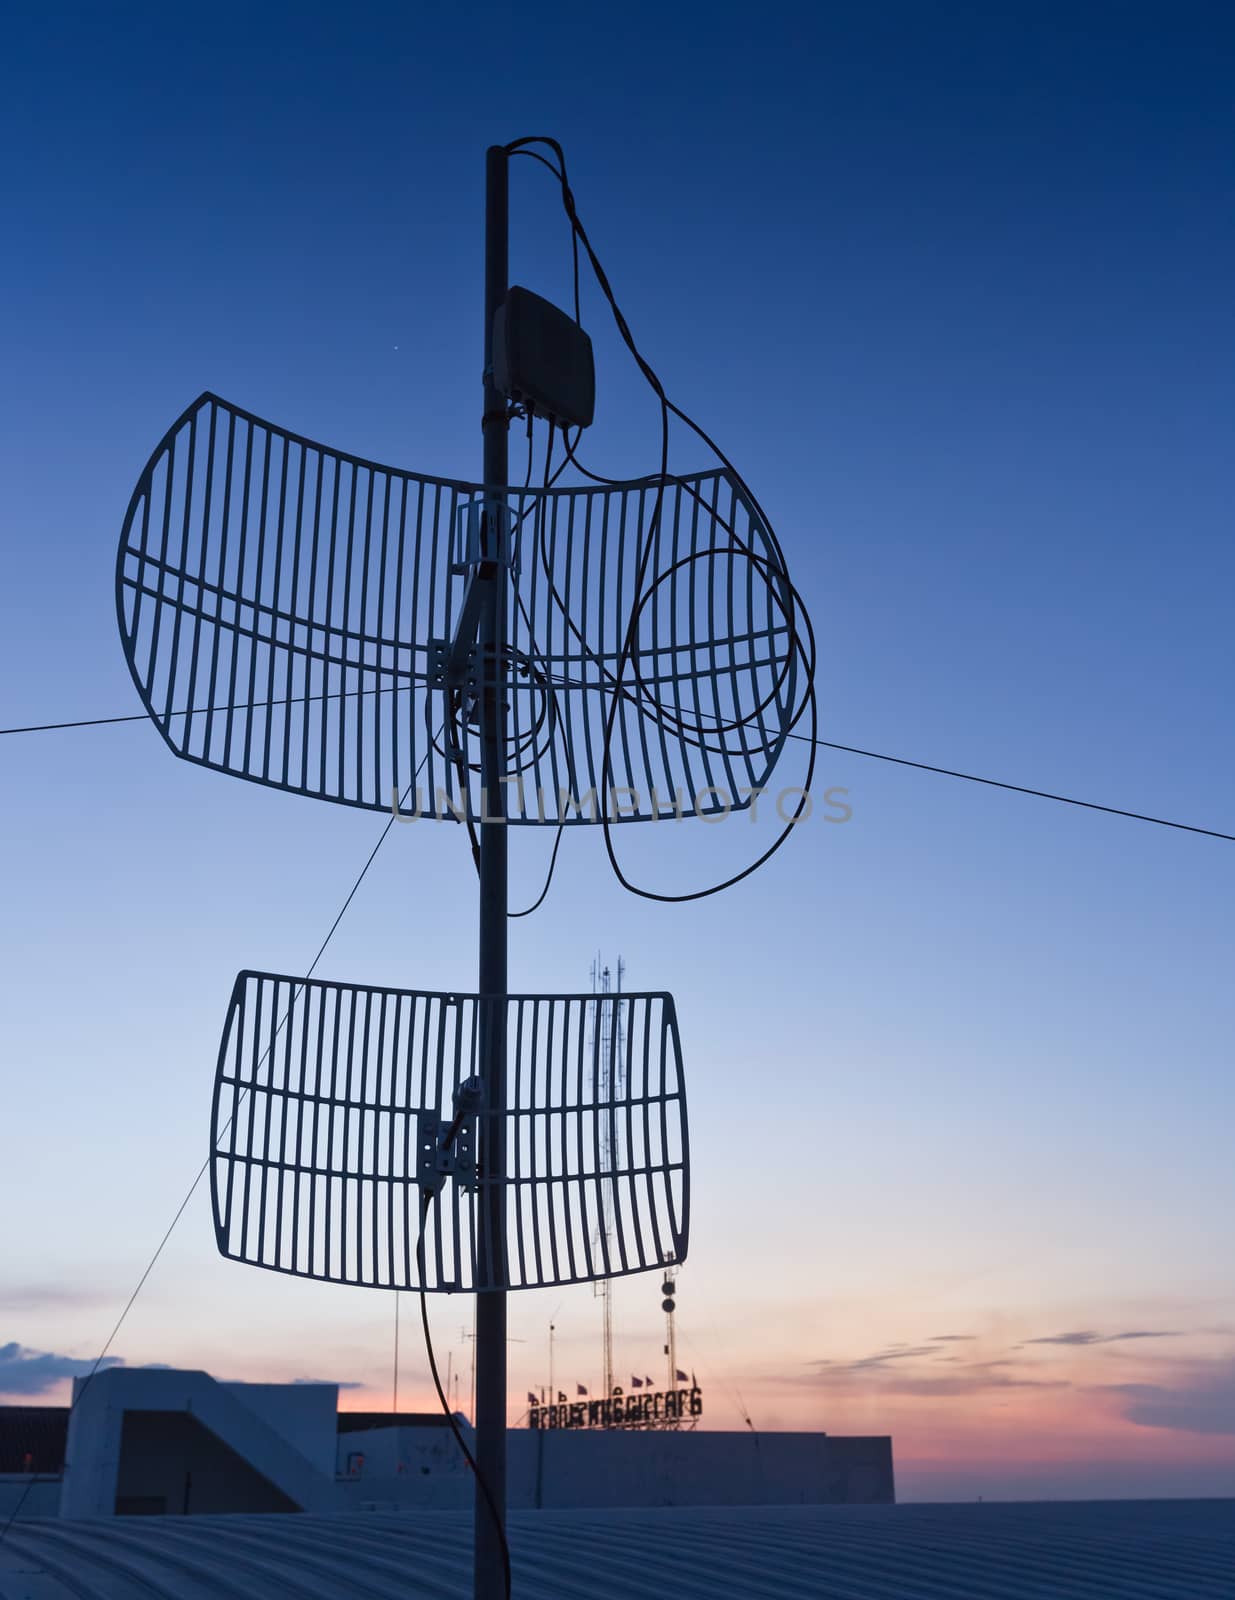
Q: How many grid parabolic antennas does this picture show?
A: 2